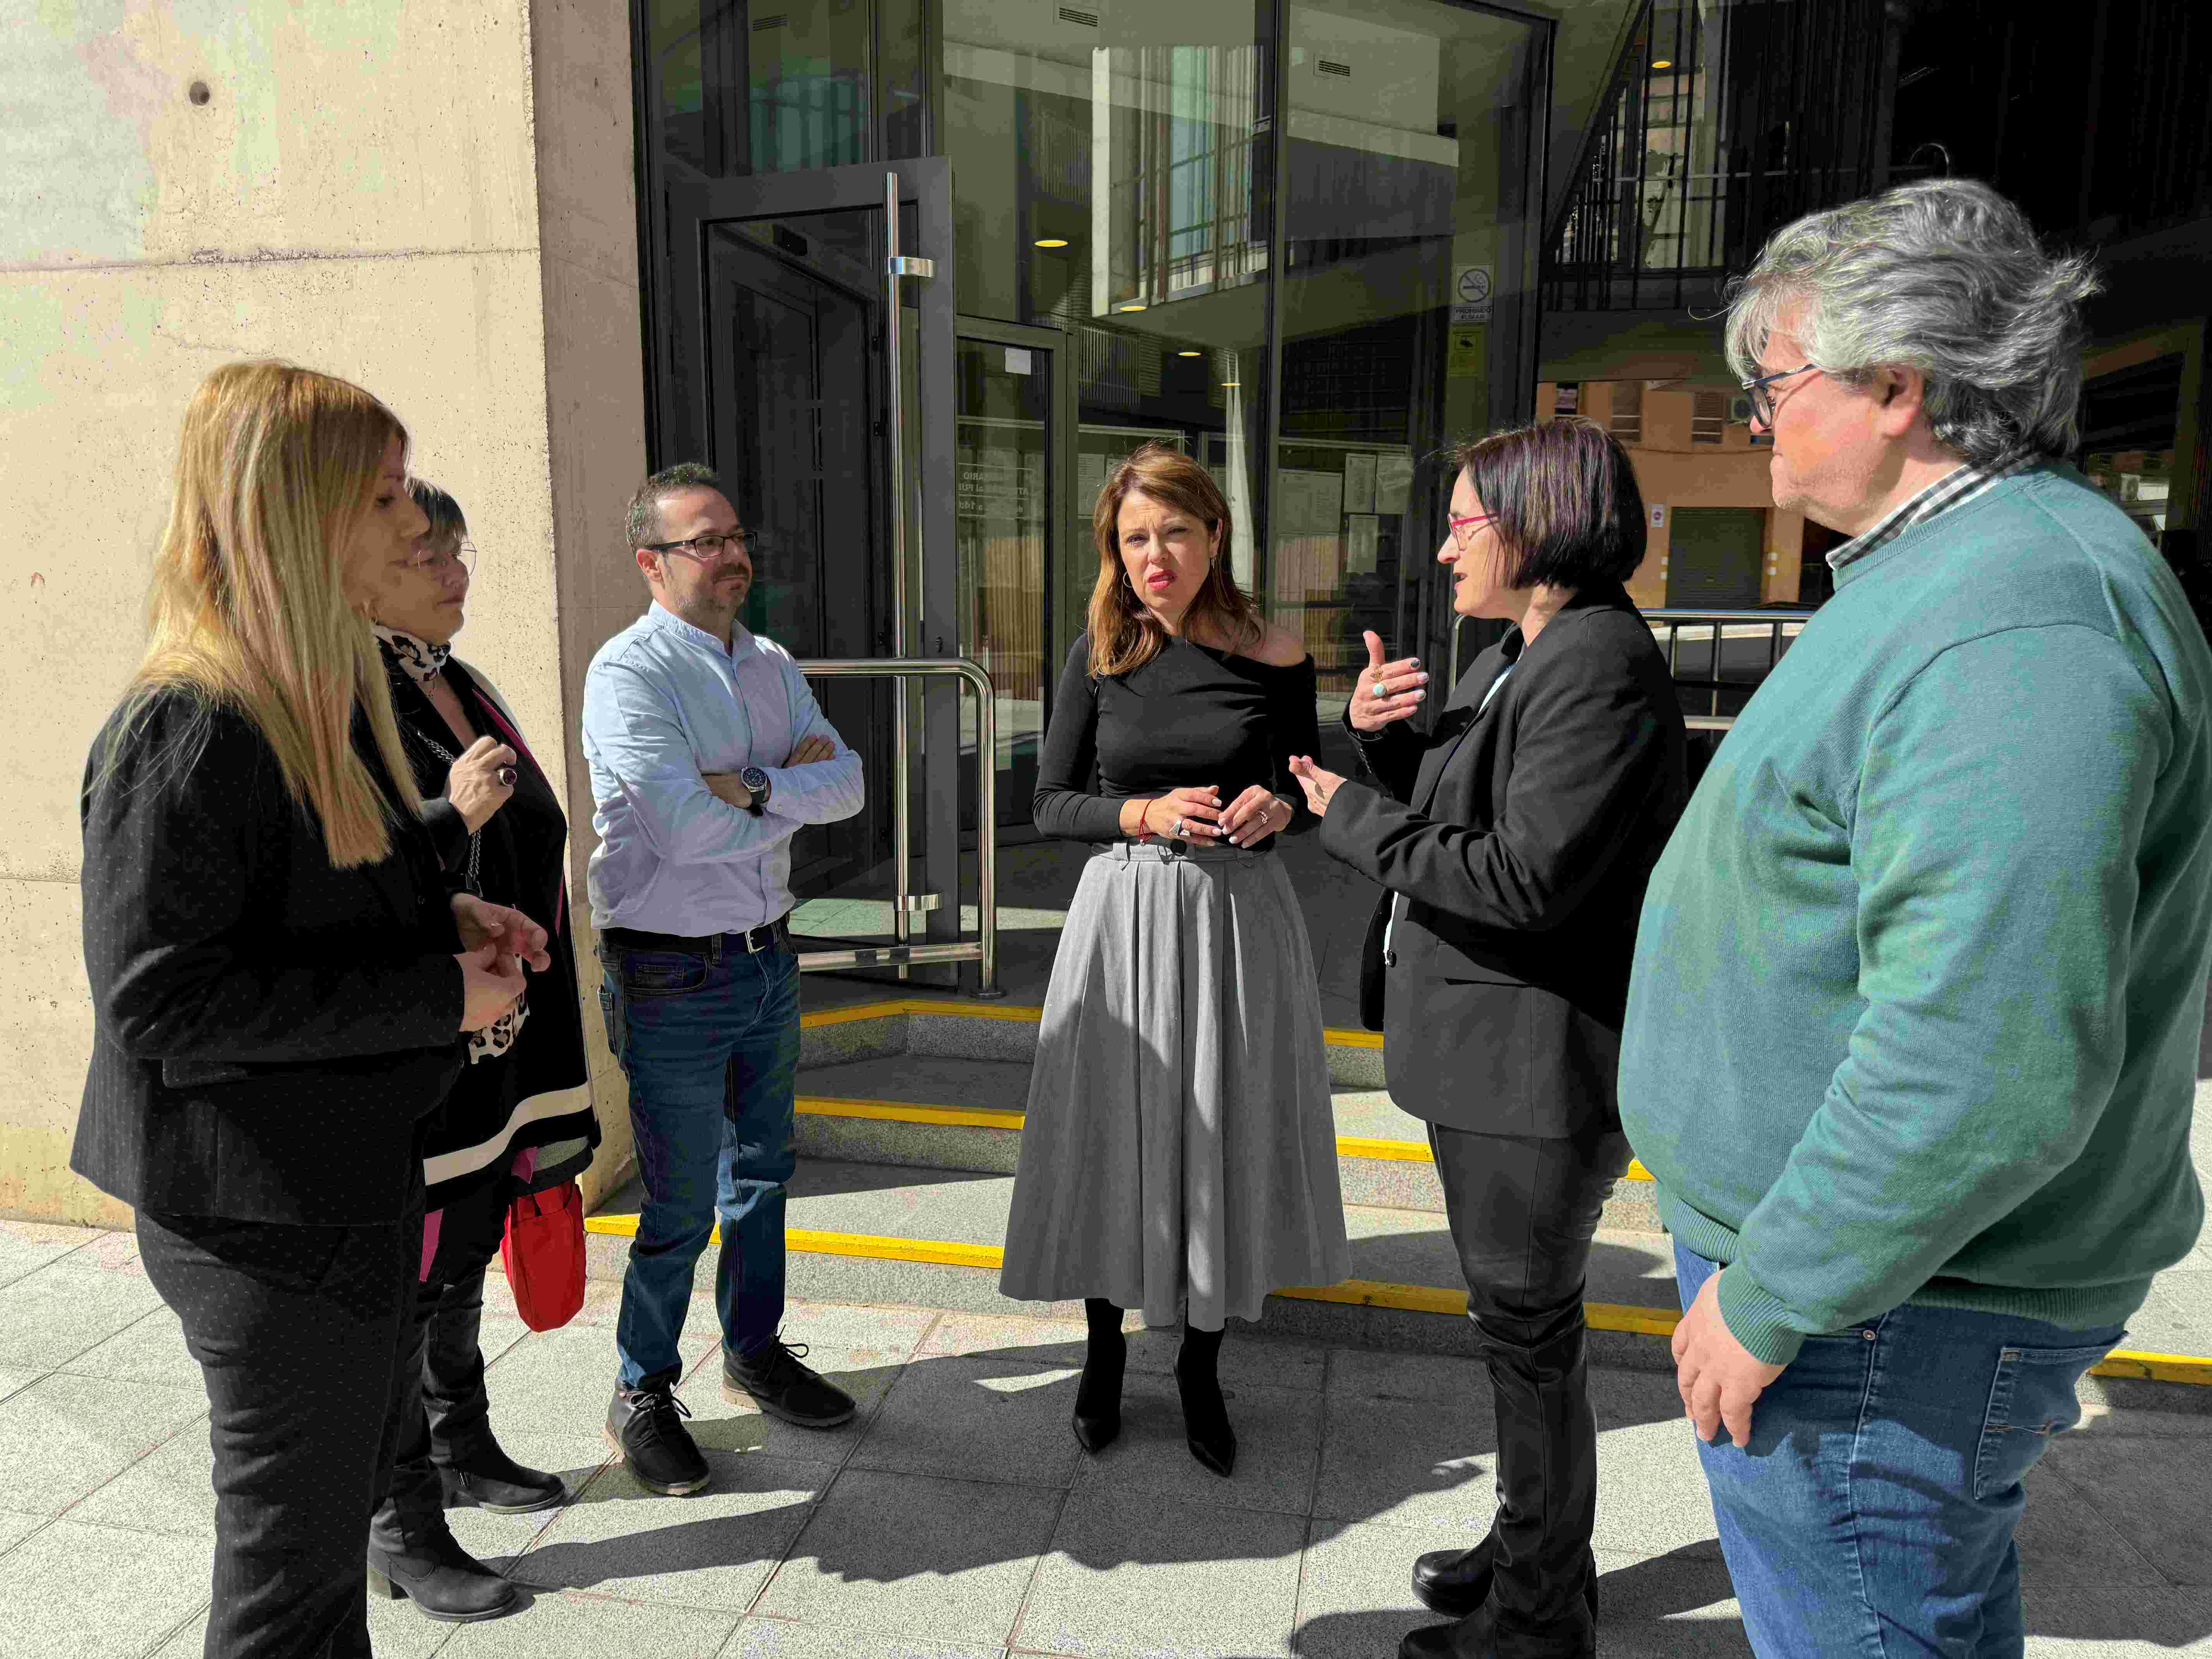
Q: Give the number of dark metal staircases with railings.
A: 1